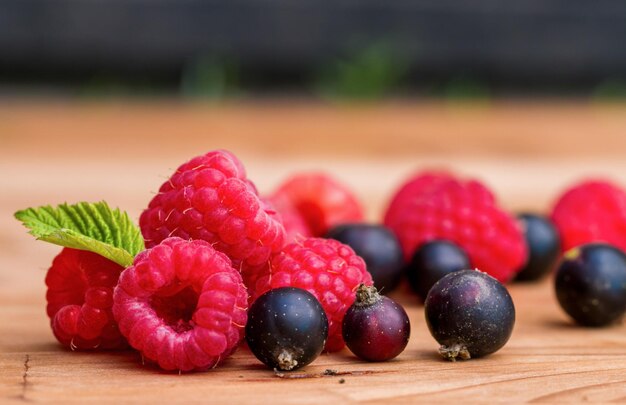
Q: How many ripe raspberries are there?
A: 7